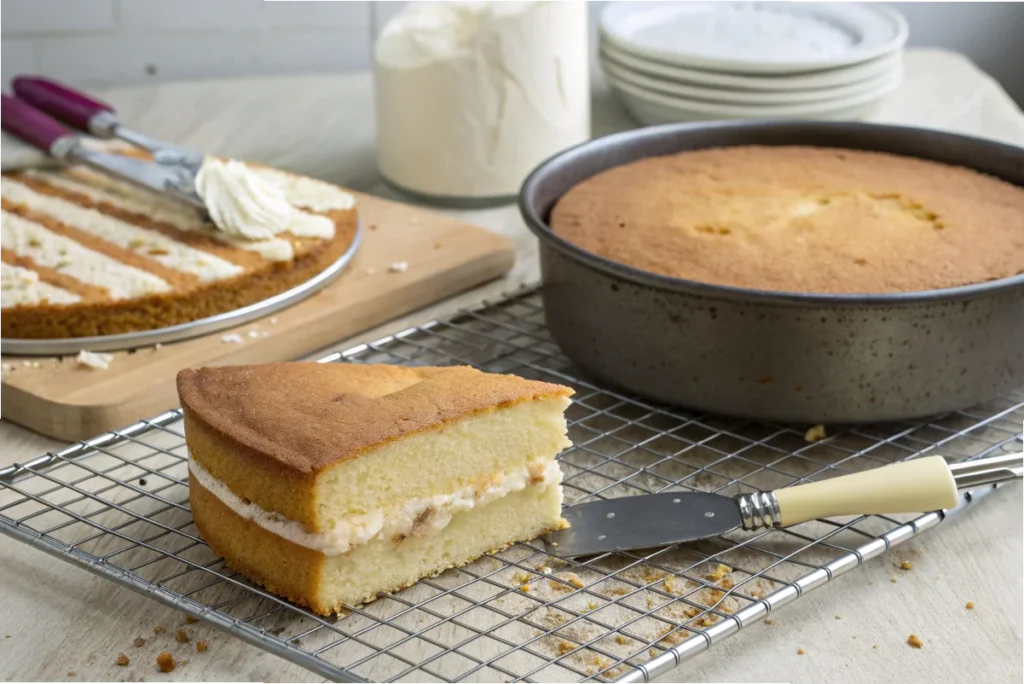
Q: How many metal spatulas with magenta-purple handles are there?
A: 2